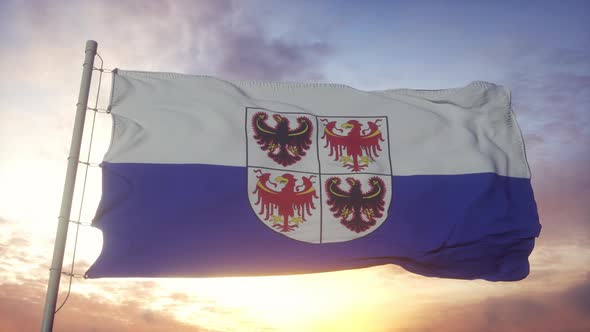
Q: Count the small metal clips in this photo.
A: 5